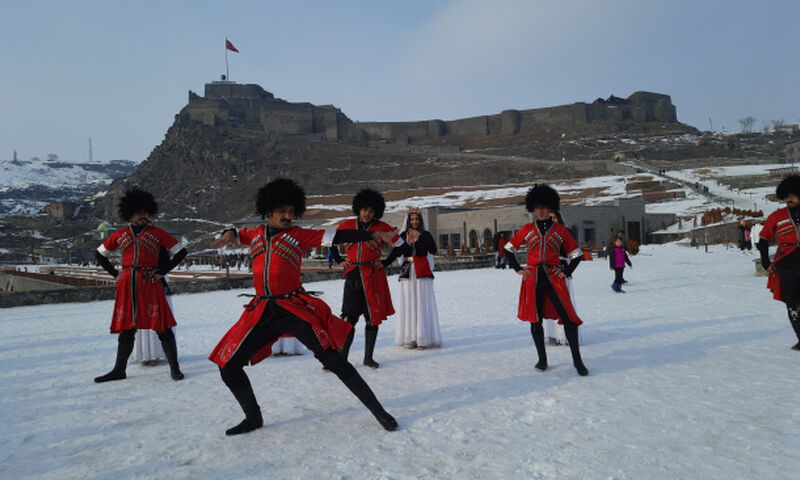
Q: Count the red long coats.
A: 5